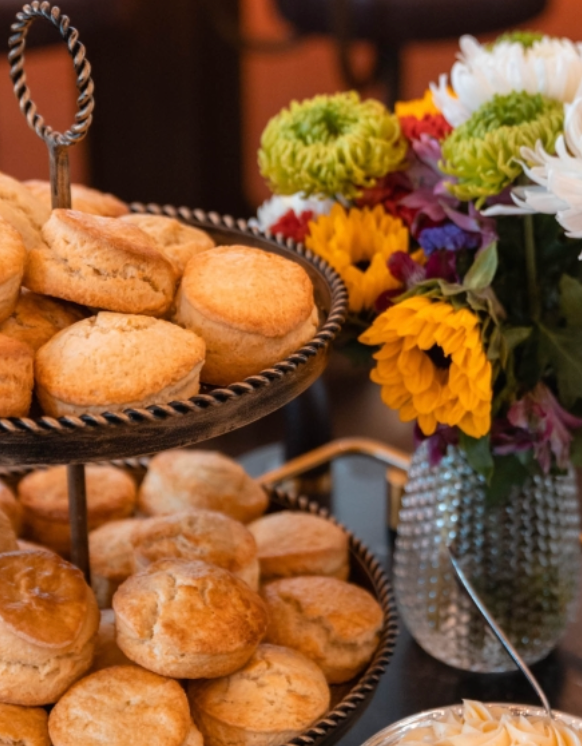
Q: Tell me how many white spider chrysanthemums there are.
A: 2